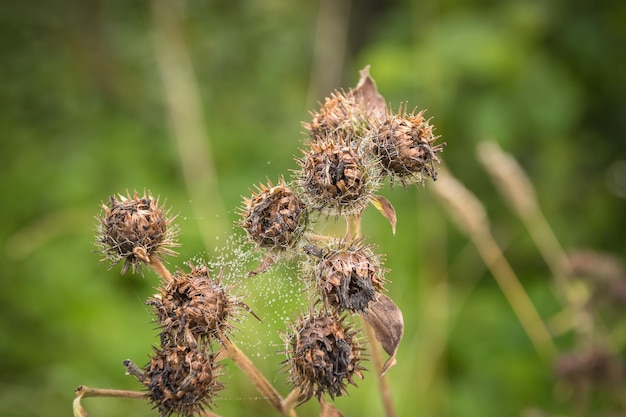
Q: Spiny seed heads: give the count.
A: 9